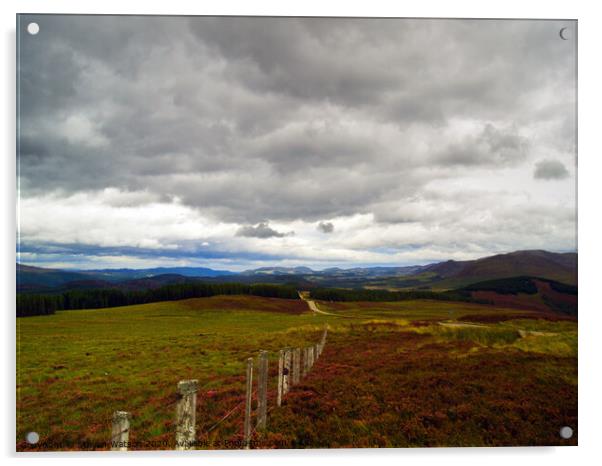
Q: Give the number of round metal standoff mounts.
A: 4